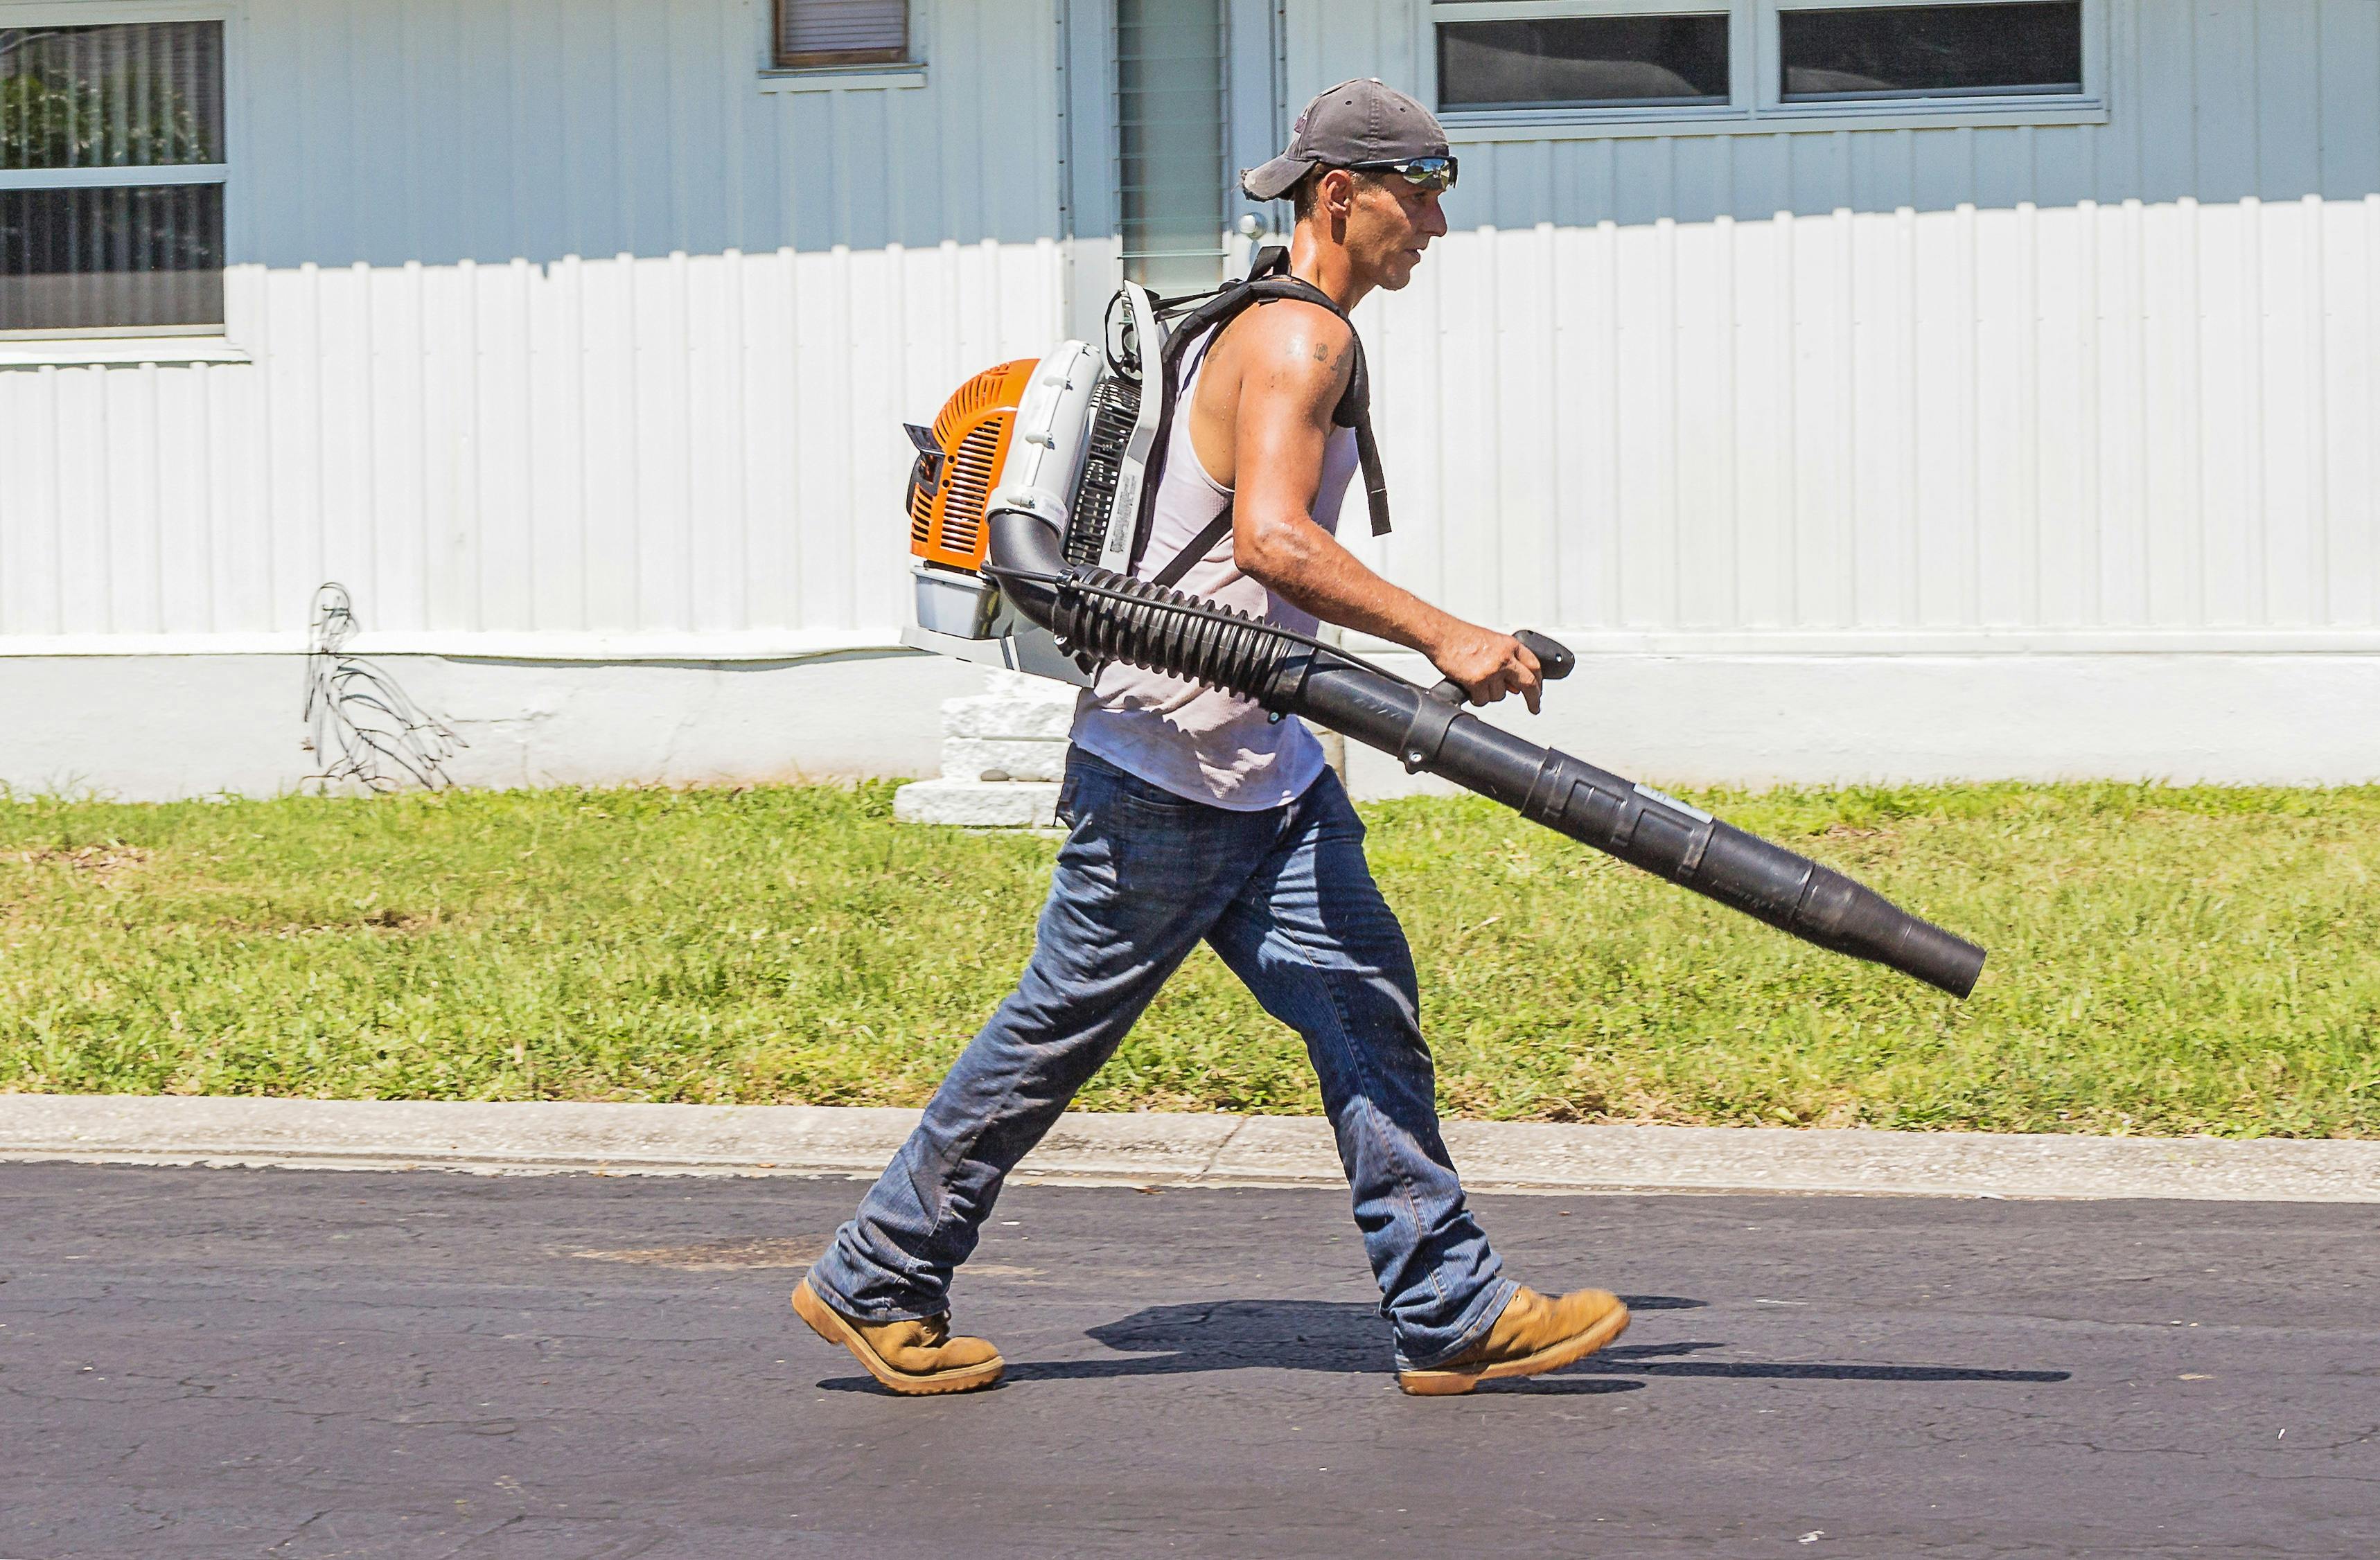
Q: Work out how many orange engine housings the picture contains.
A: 1